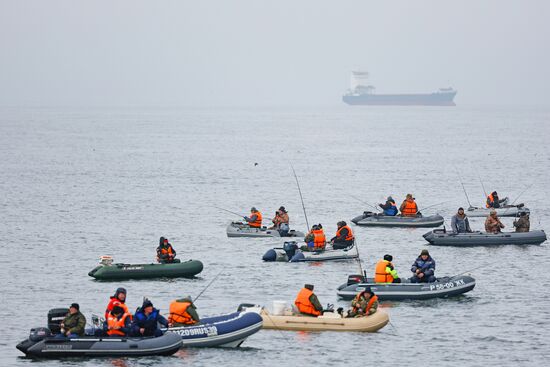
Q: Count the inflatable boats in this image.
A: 10